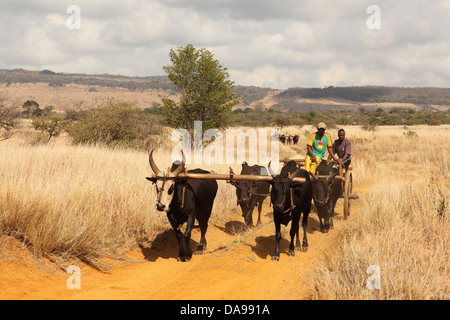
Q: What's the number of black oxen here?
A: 4